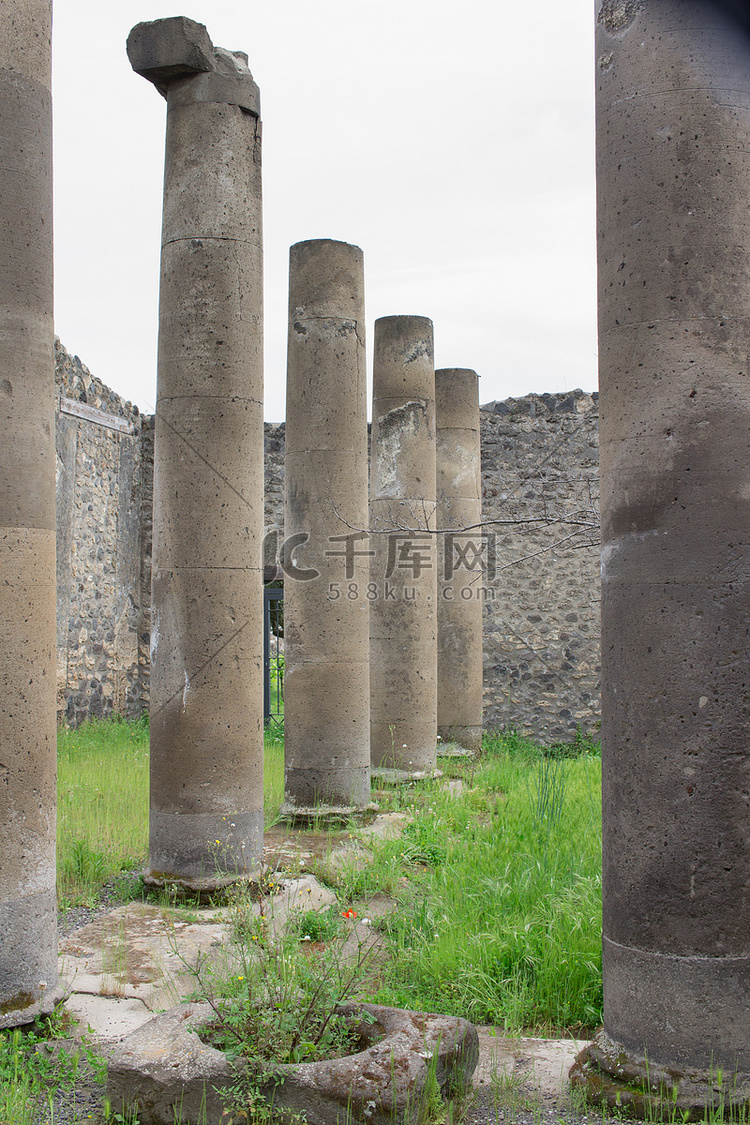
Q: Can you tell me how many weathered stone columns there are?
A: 6